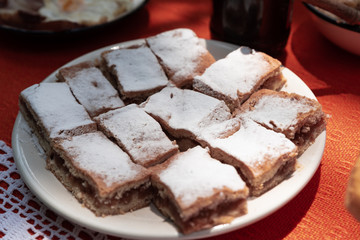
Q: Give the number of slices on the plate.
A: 11